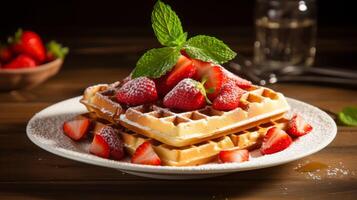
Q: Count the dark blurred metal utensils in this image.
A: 2